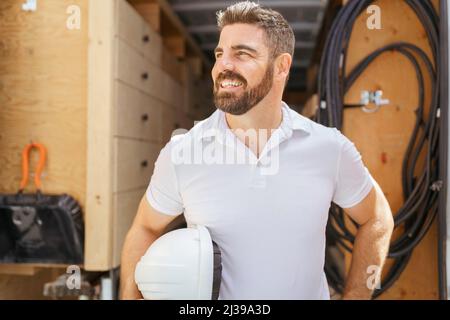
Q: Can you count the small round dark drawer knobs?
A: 4